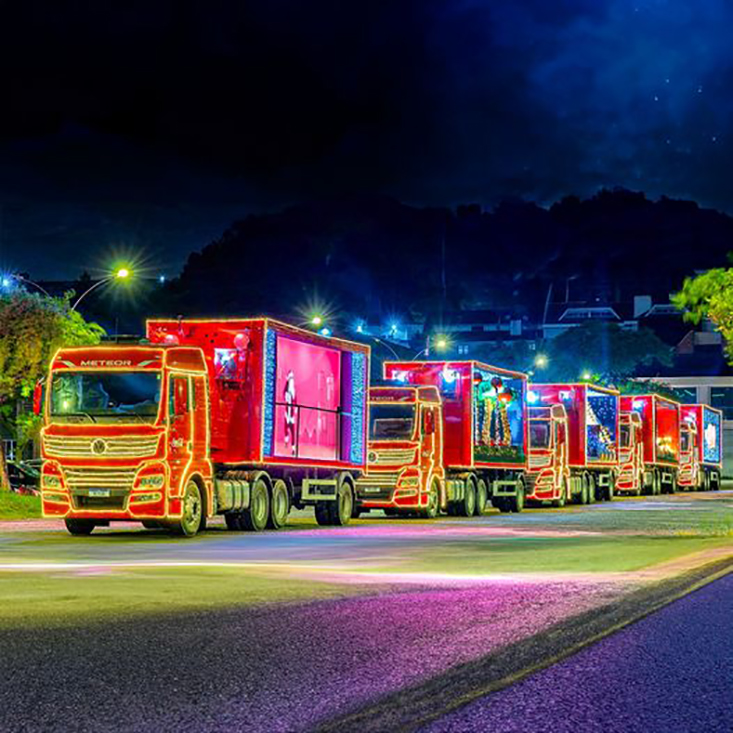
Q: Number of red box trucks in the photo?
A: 5